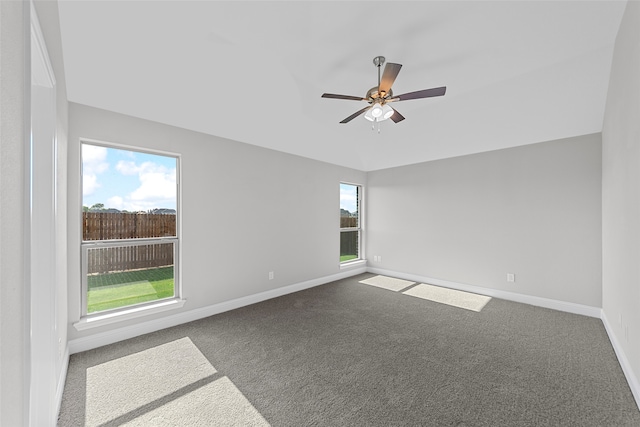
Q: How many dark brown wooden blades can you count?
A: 5